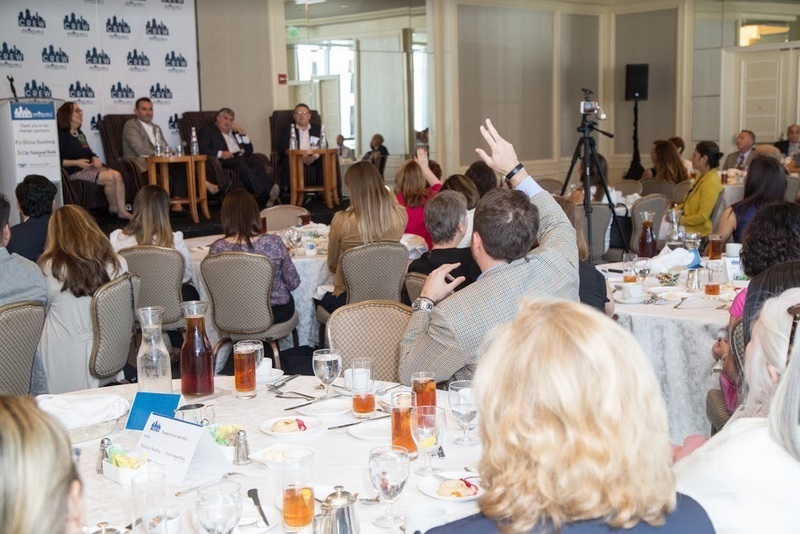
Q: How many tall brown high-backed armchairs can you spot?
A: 4